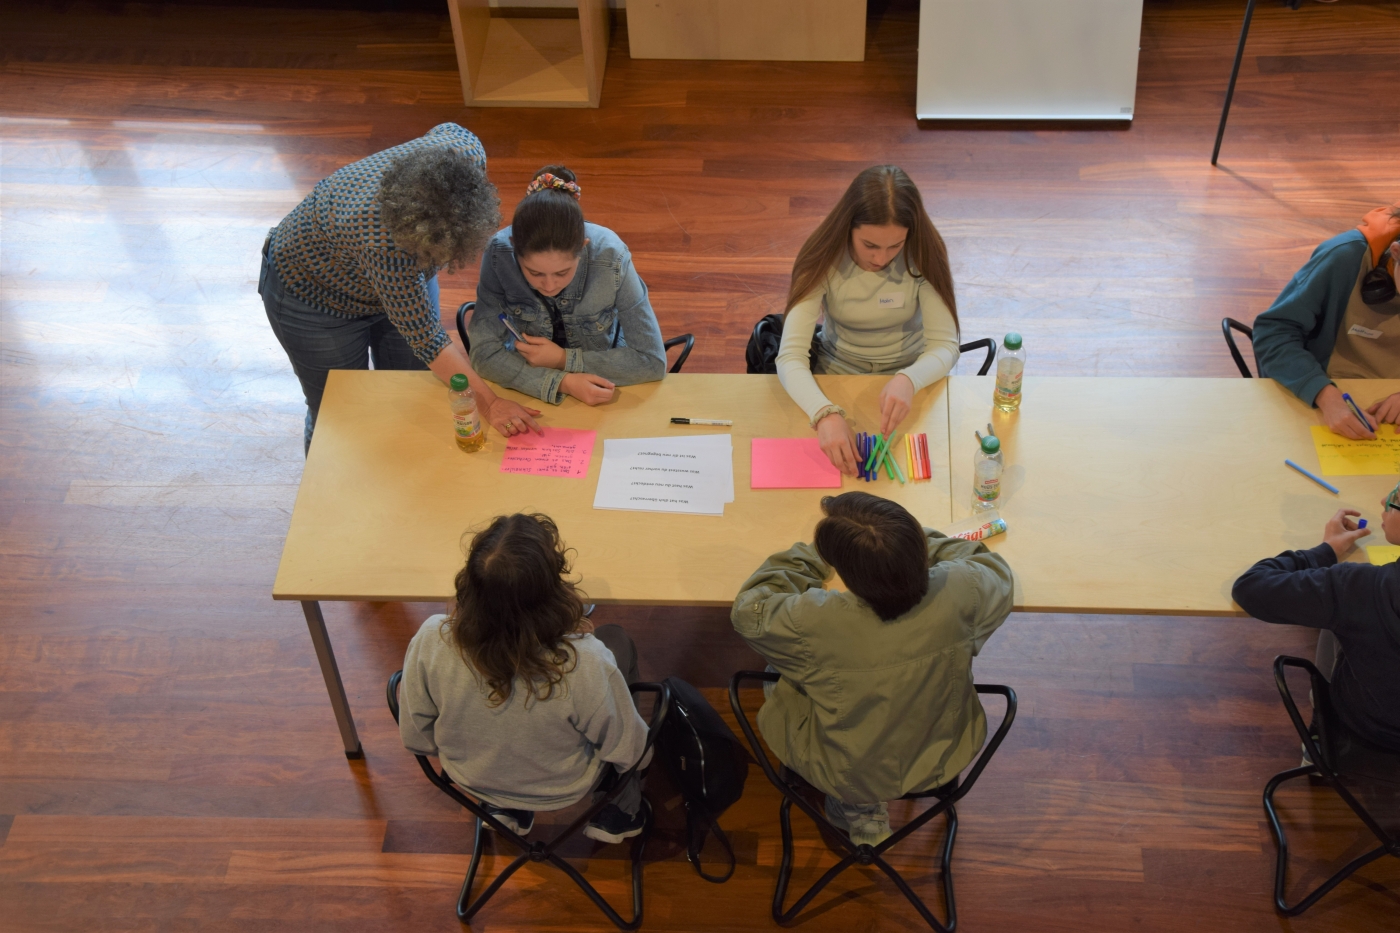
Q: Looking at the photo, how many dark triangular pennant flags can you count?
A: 0